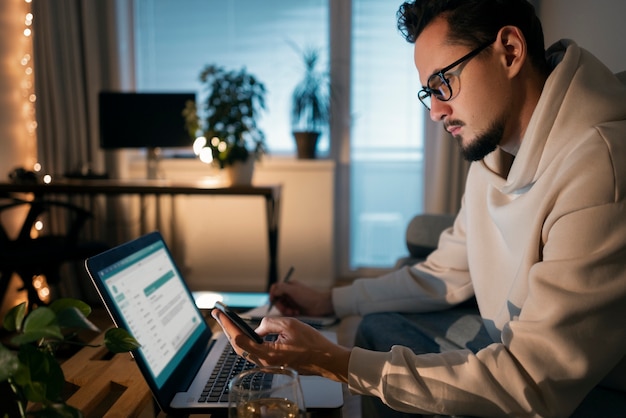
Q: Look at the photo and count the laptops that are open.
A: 1